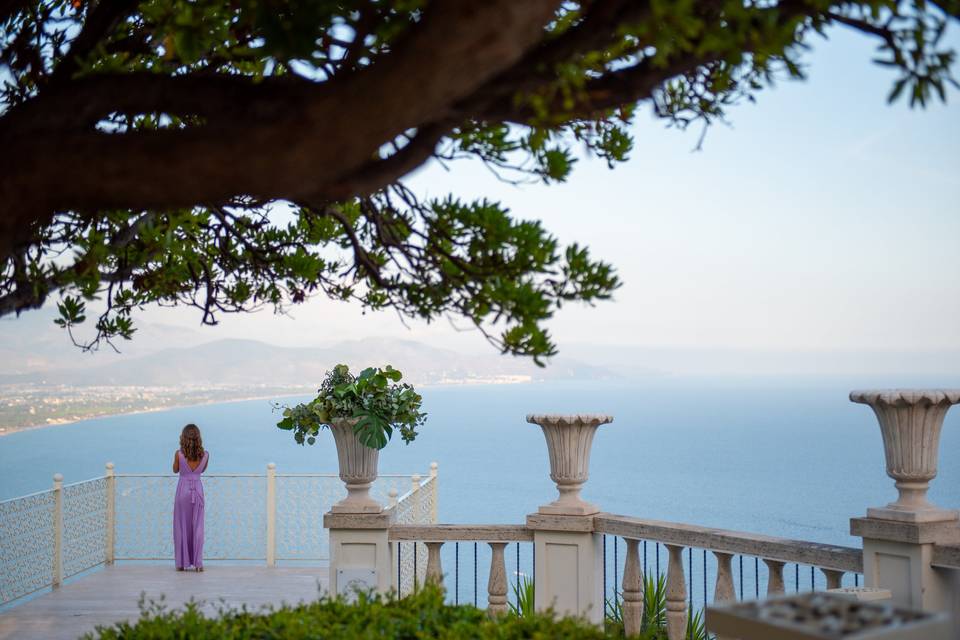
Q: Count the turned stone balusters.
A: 7